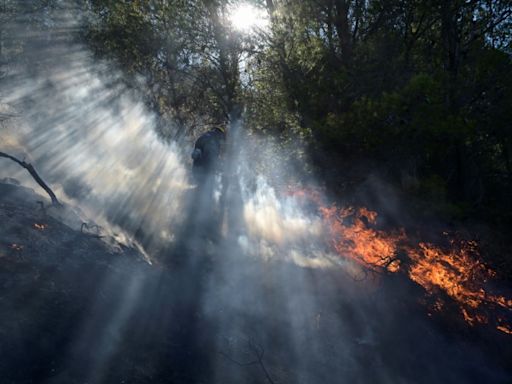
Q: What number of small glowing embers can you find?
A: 2